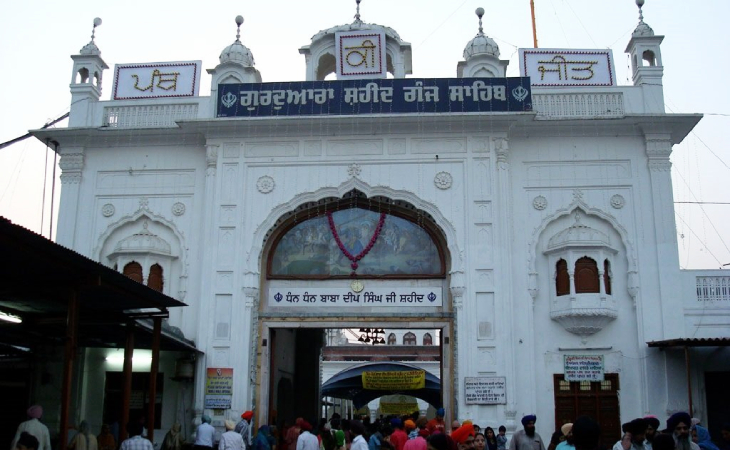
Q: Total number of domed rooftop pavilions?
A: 5